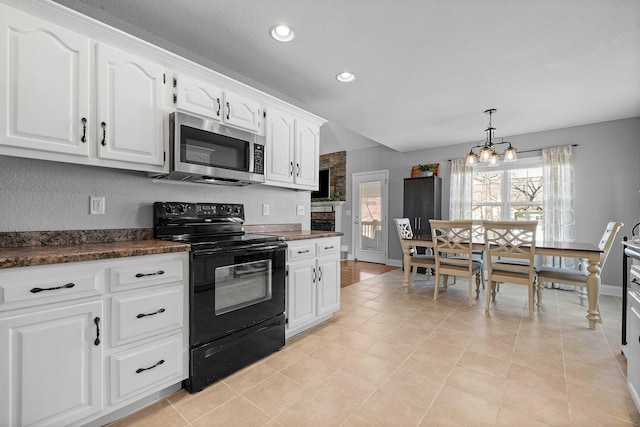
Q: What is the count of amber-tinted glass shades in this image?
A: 4